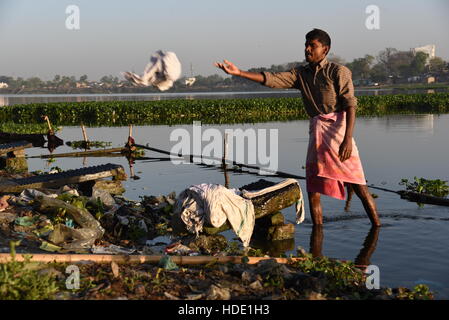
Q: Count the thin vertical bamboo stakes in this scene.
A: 4